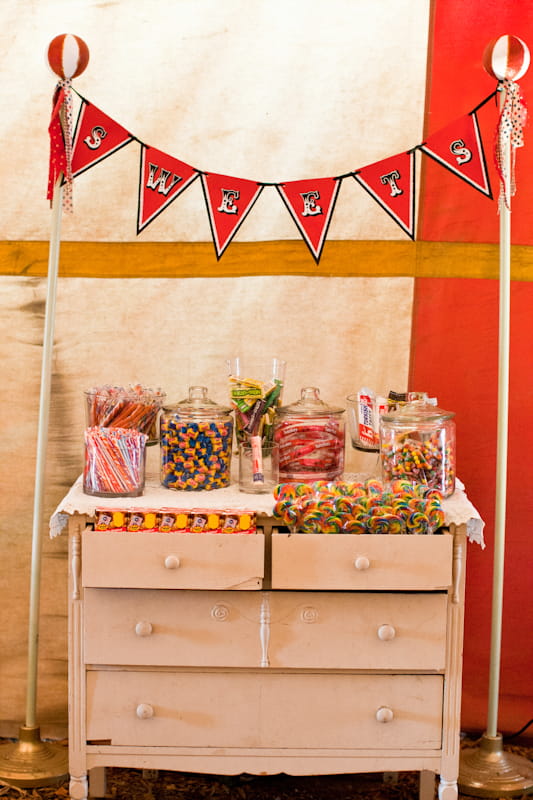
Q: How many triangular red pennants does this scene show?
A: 6